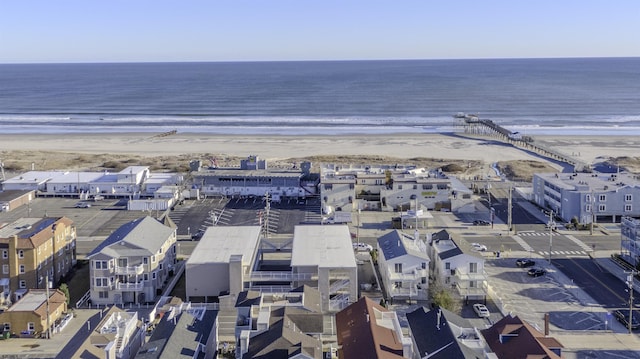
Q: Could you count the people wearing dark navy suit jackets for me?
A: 0